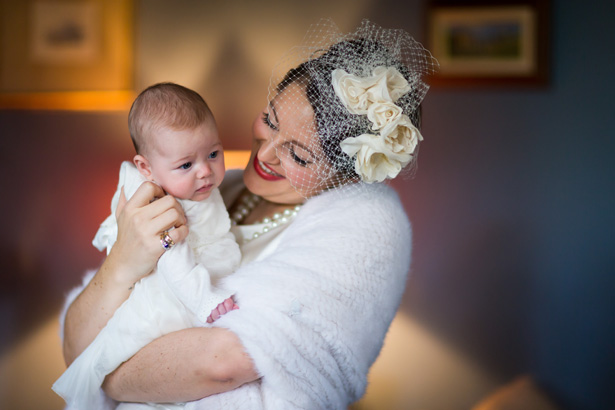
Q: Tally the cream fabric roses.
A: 5